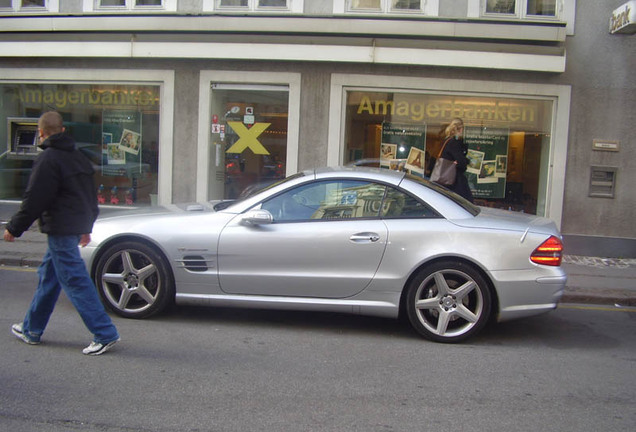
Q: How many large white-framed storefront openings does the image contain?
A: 3